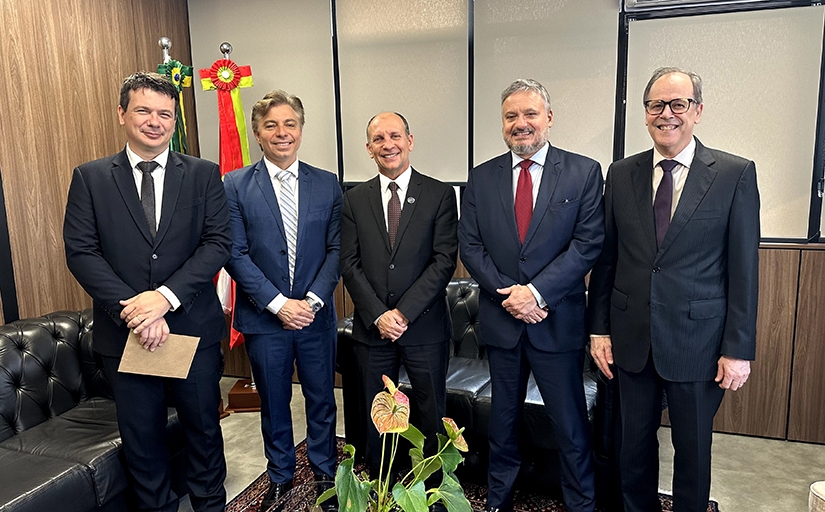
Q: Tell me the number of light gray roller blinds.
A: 4